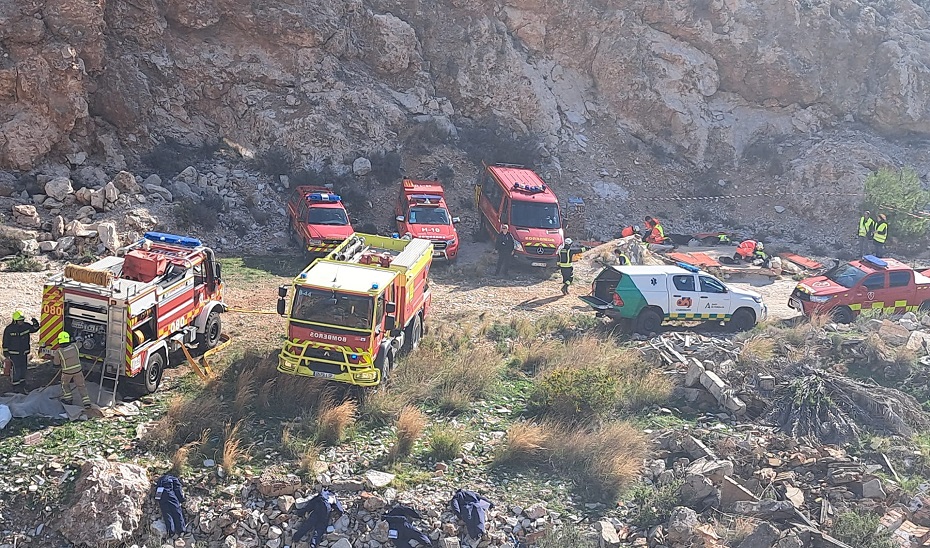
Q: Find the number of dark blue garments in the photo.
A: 4